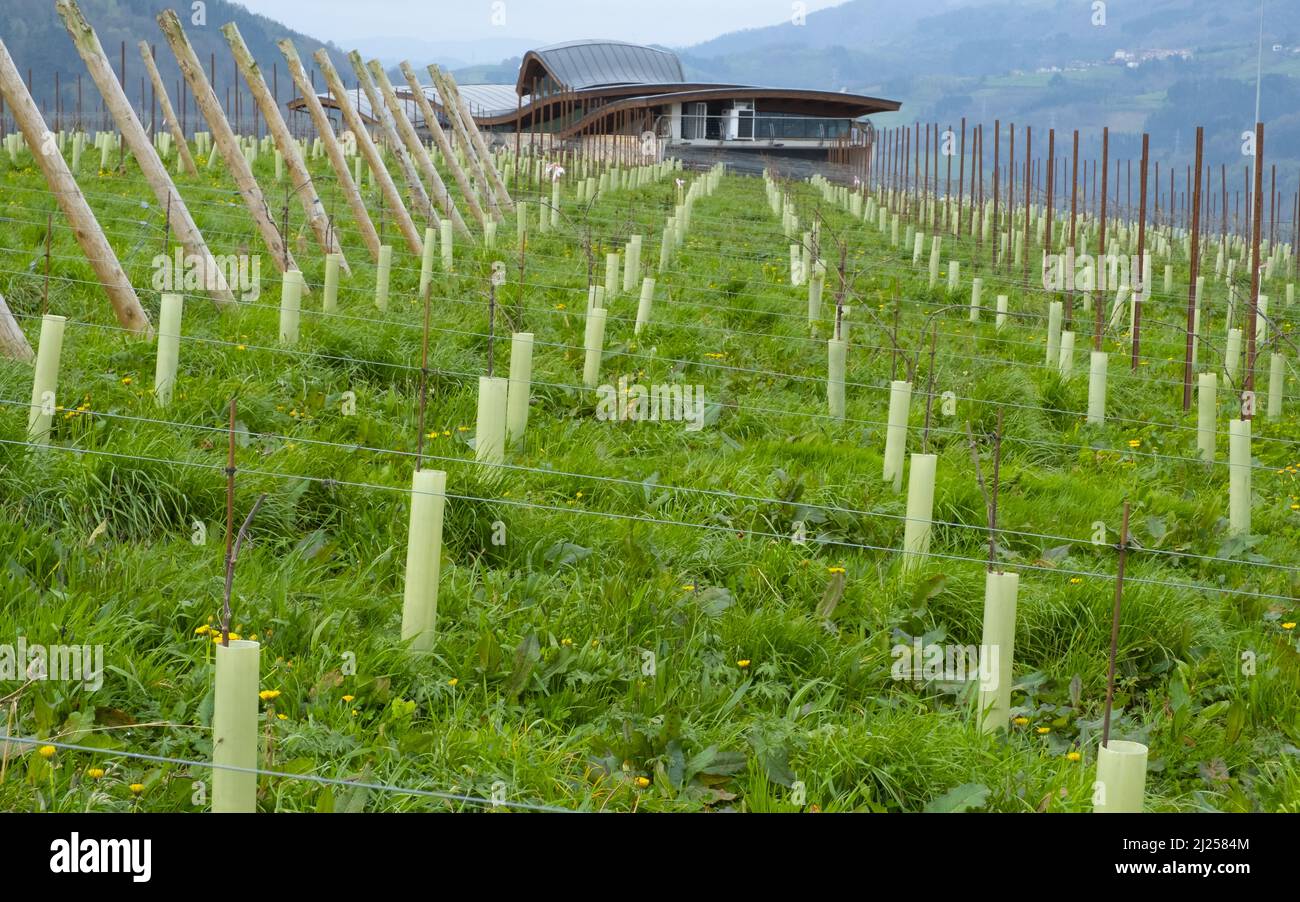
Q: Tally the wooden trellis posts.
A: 13